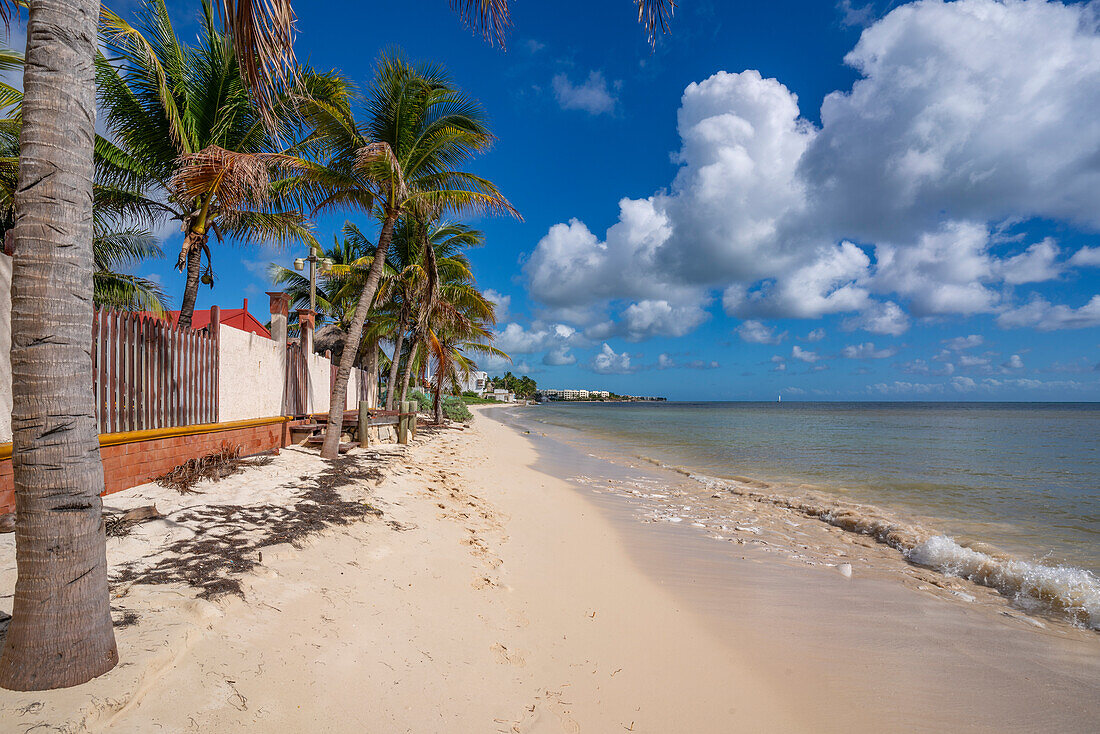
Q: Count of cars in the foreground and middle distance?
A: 0